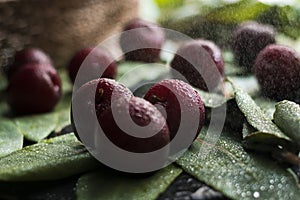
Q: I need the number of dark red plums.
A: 10